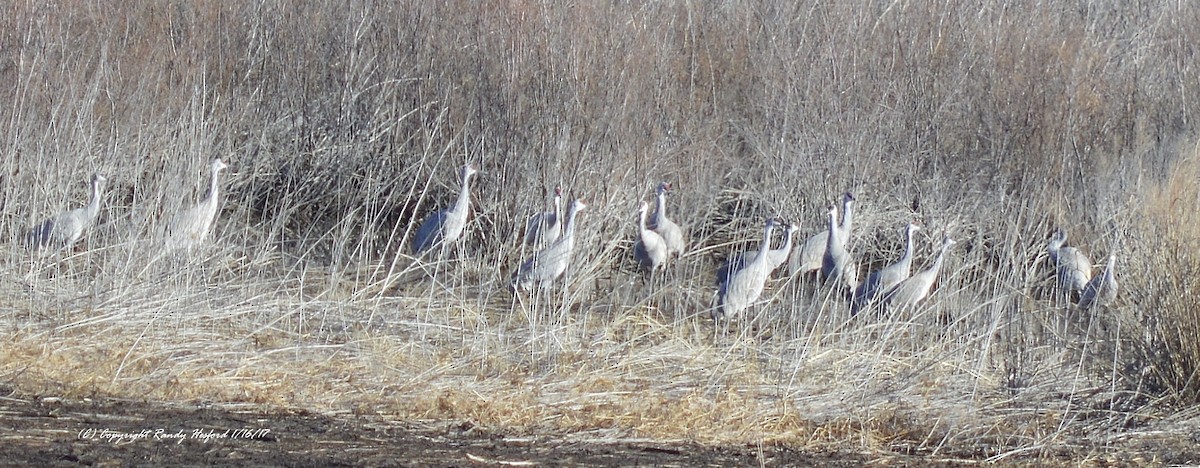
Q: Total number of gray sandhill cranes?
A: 15